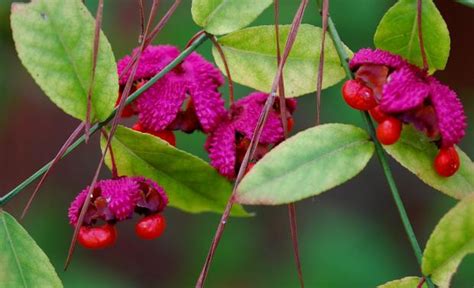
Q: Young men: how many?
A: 0